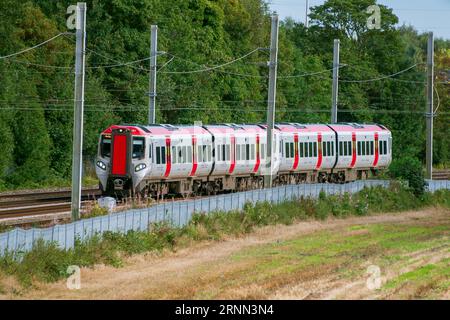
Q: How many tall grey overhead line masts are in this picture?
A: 5